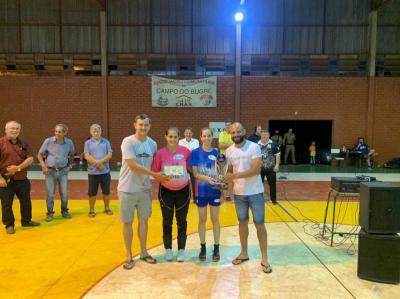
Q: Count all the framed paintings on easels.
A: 0